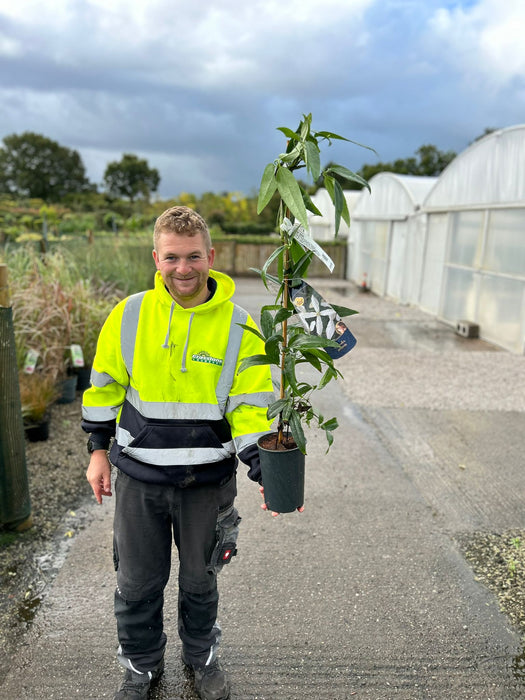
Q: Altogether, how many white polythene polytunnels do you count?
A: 3